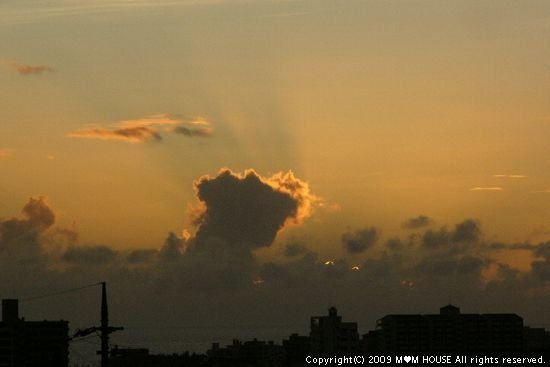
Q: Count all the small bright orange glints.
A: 2